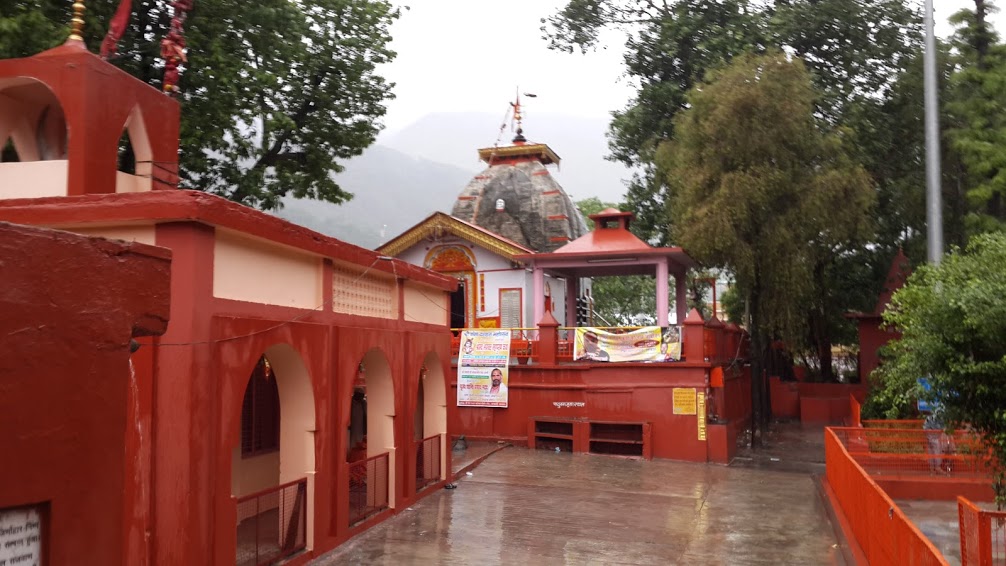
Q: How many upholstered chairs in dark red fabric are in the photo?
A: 0